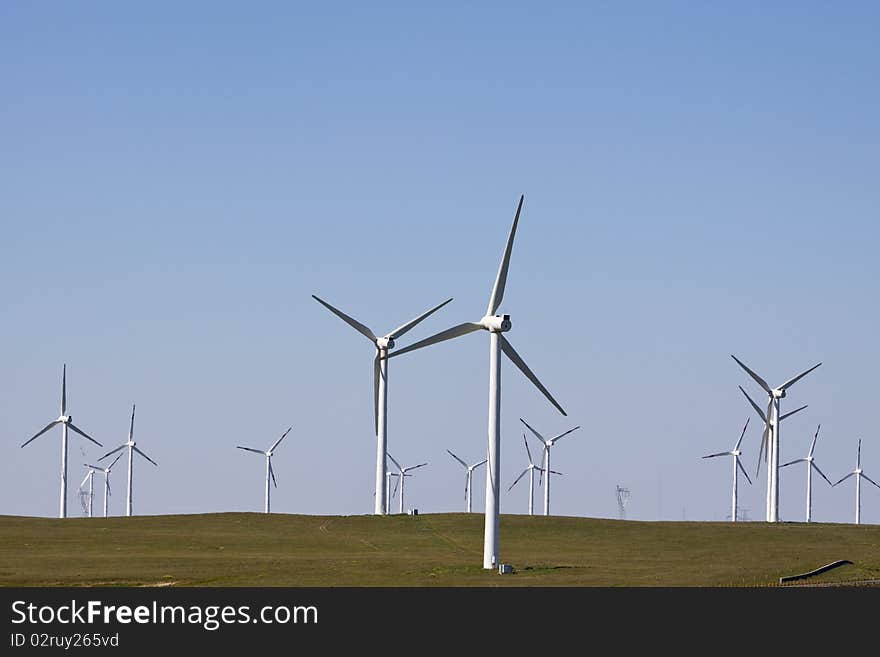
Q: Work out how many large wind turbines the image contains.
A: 2